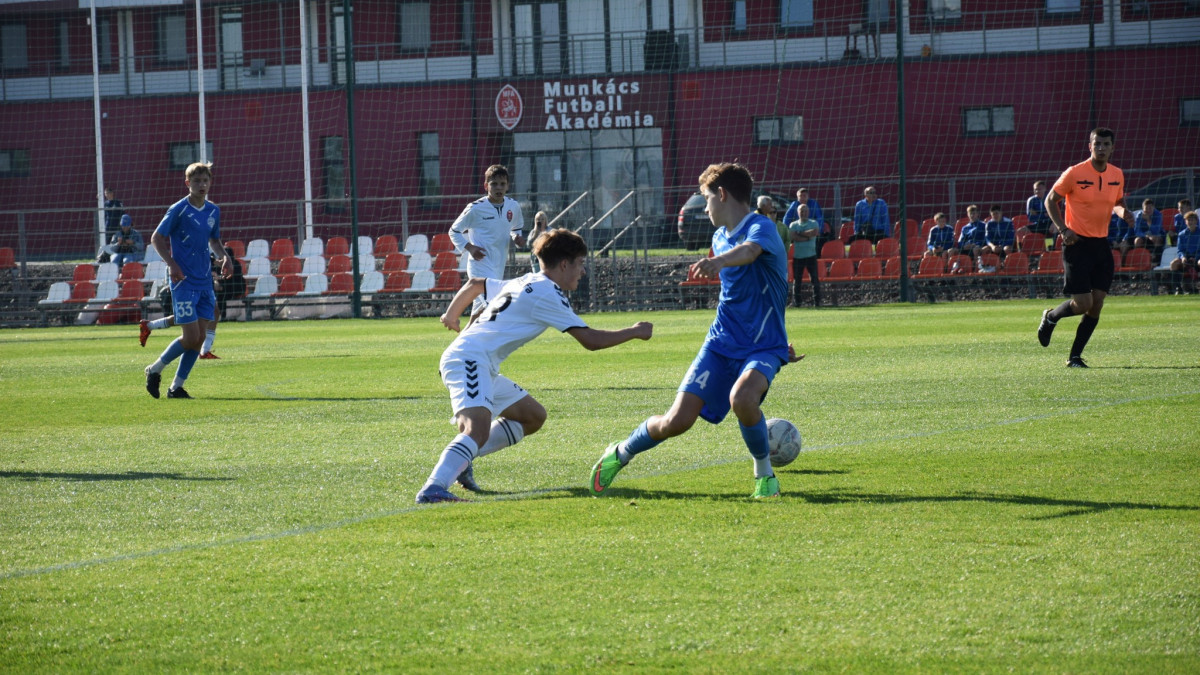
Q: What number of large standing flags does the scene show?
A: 0